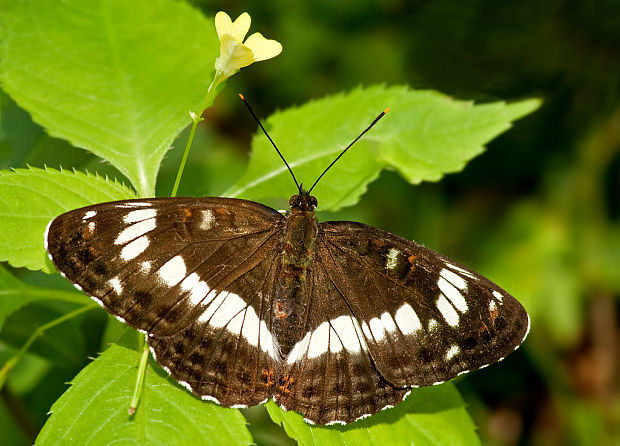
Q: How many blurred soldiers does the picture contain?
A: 0